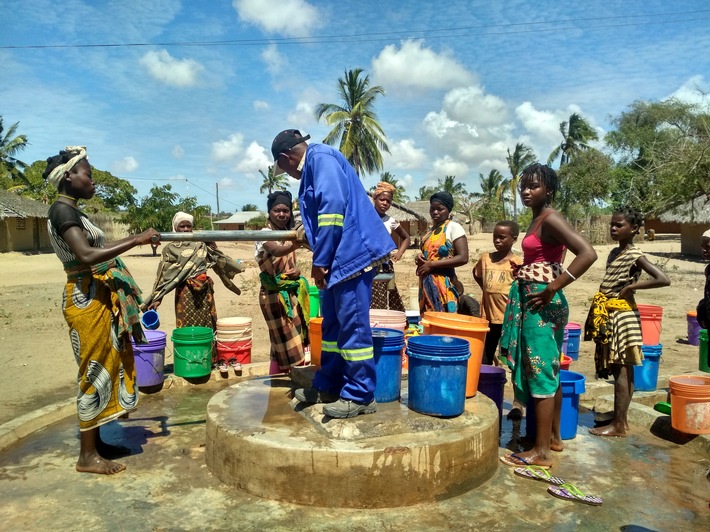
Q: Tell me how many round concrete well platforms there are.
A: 1